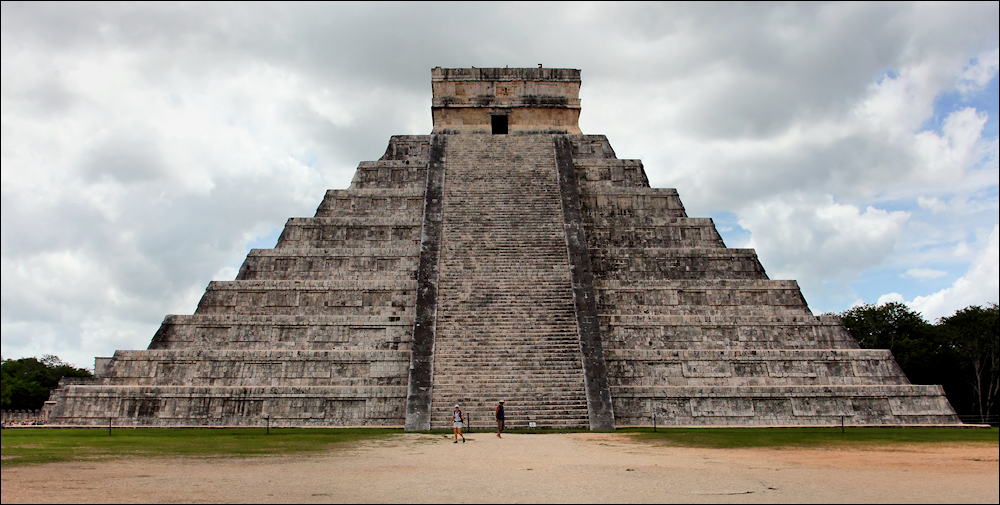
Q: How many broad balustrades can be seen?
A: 2